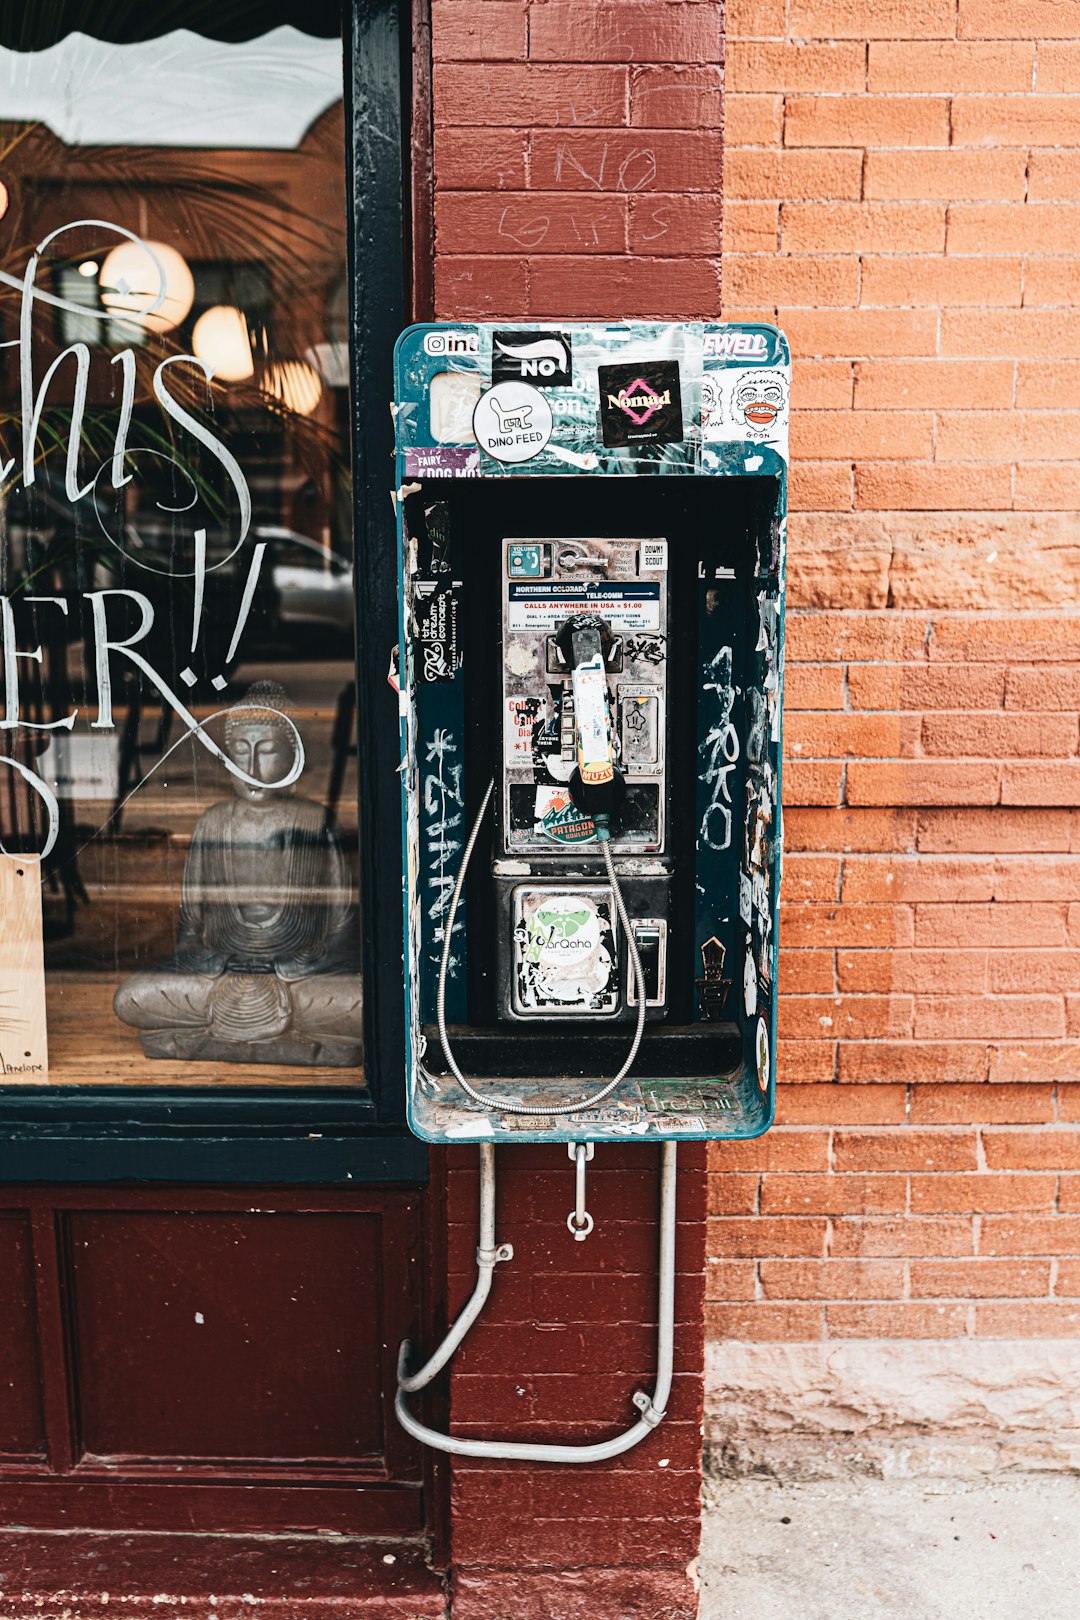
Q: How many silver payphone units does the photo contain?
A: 1